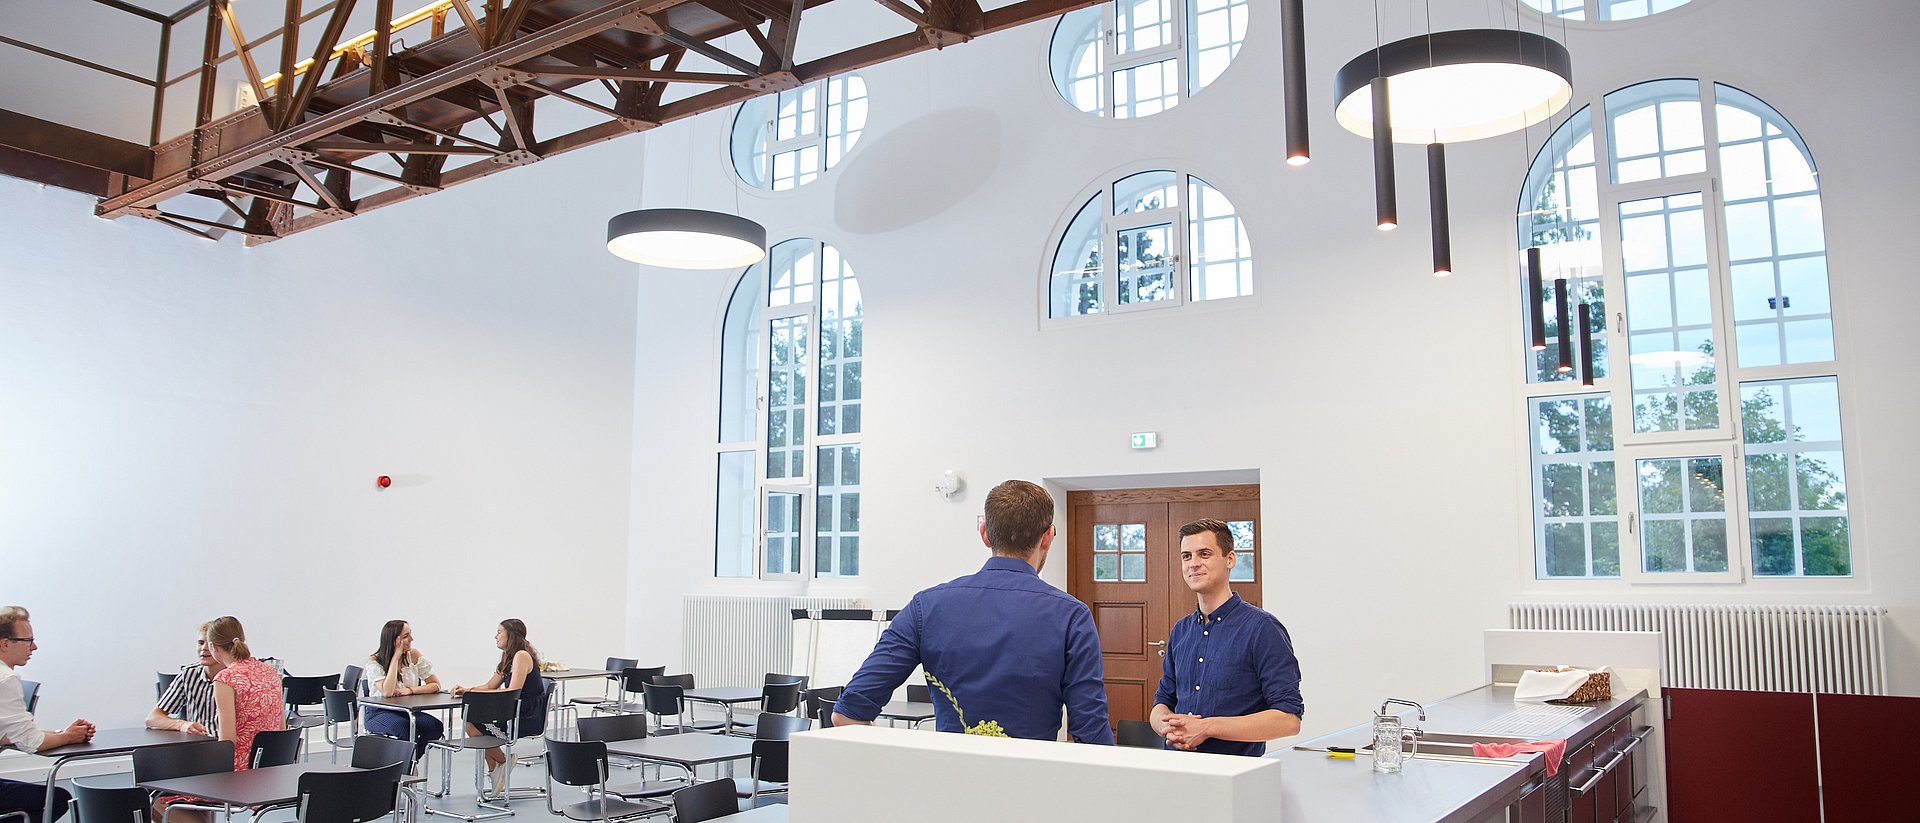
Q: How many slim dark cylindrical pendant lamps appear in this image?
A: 6